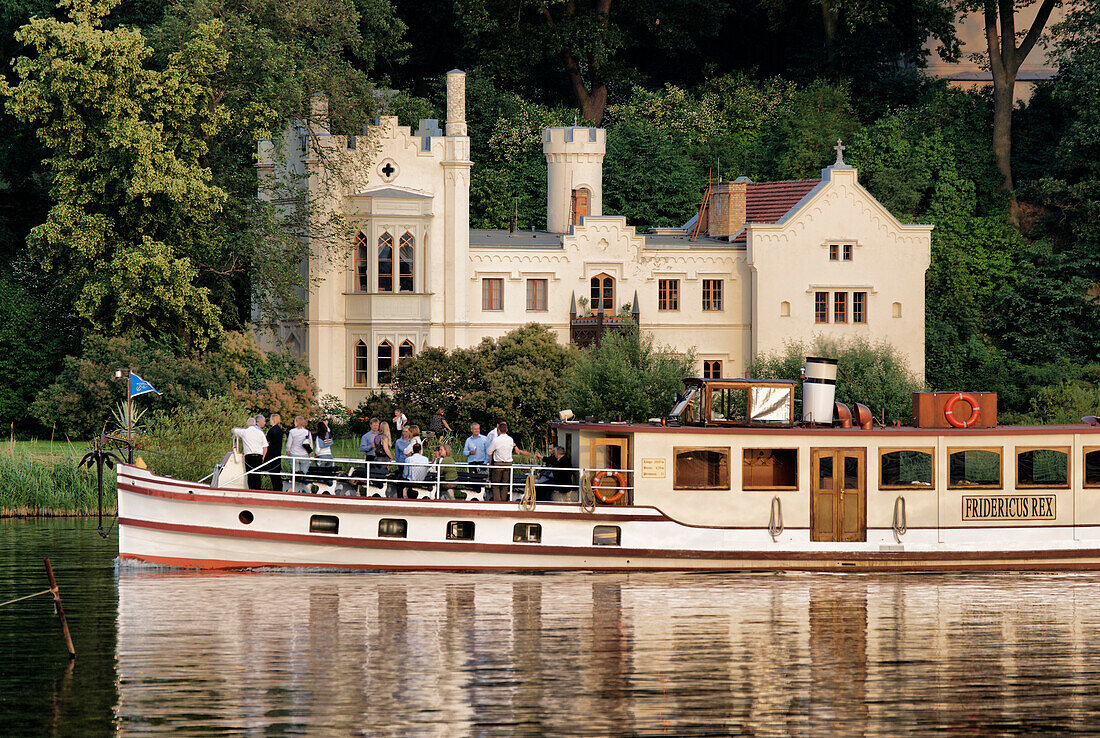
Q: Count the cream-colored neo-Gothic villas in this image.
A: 1